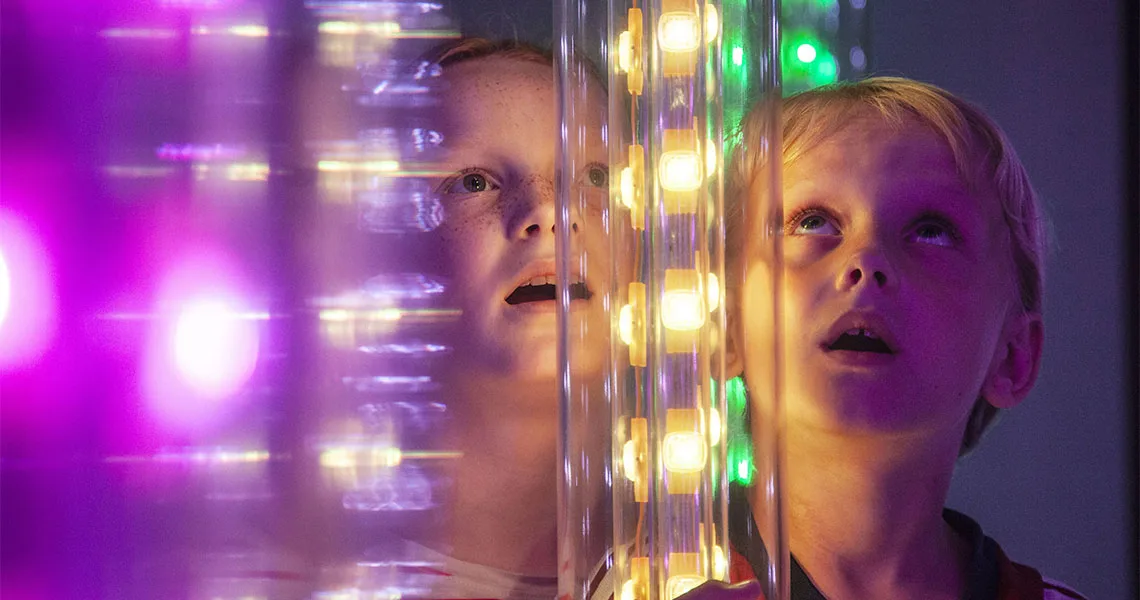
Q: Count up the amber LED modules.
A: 15